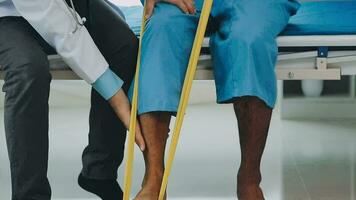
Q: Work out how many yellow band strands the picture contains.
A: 2